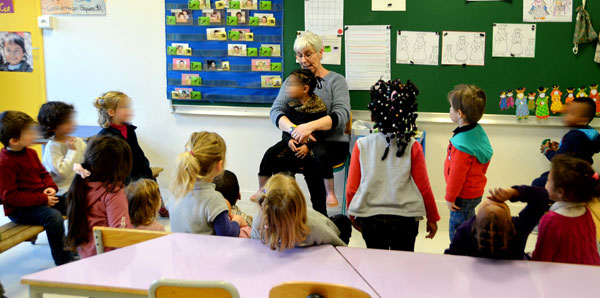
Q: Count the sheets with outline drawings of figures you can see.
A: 3